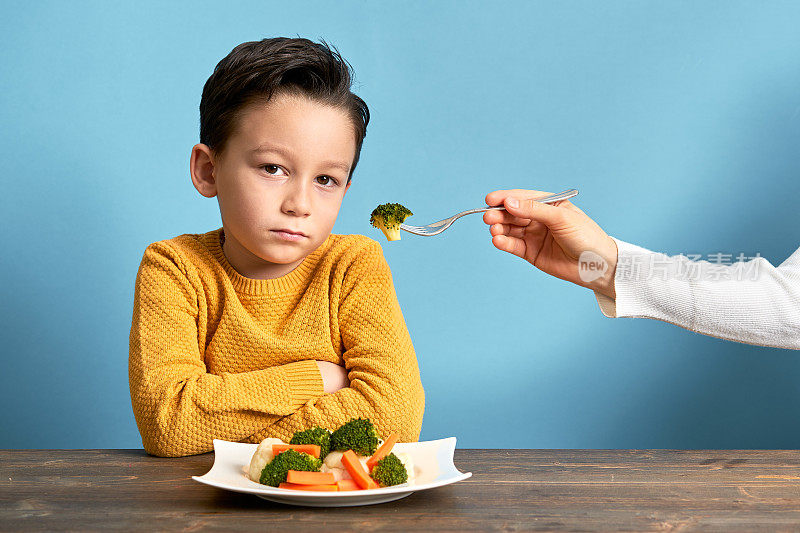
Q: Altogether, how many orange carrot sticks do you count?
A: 6